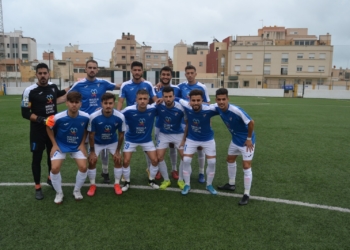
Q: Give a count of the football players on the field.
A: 11